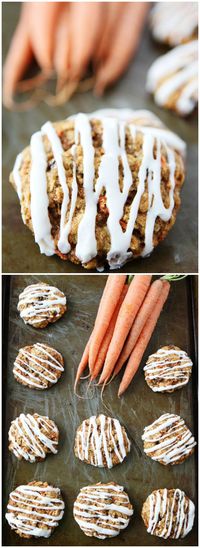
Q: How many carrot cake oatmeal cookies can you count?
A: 13